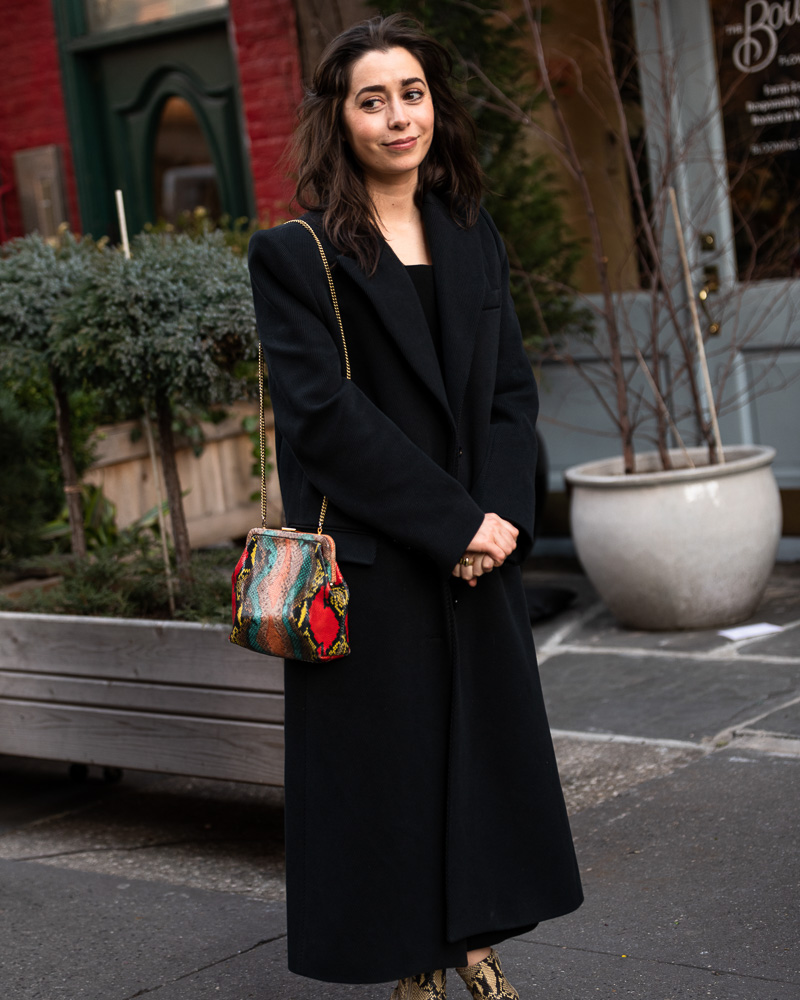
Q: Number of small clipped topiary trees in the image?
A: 2